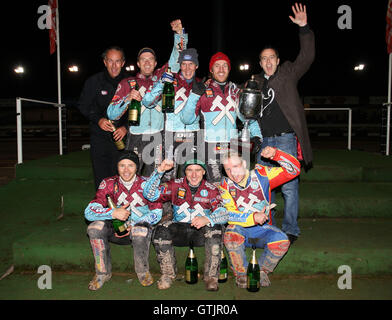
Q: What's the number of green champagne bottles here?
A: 7